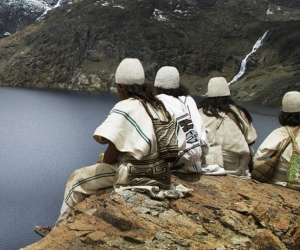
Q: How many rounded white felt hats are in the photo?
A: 4